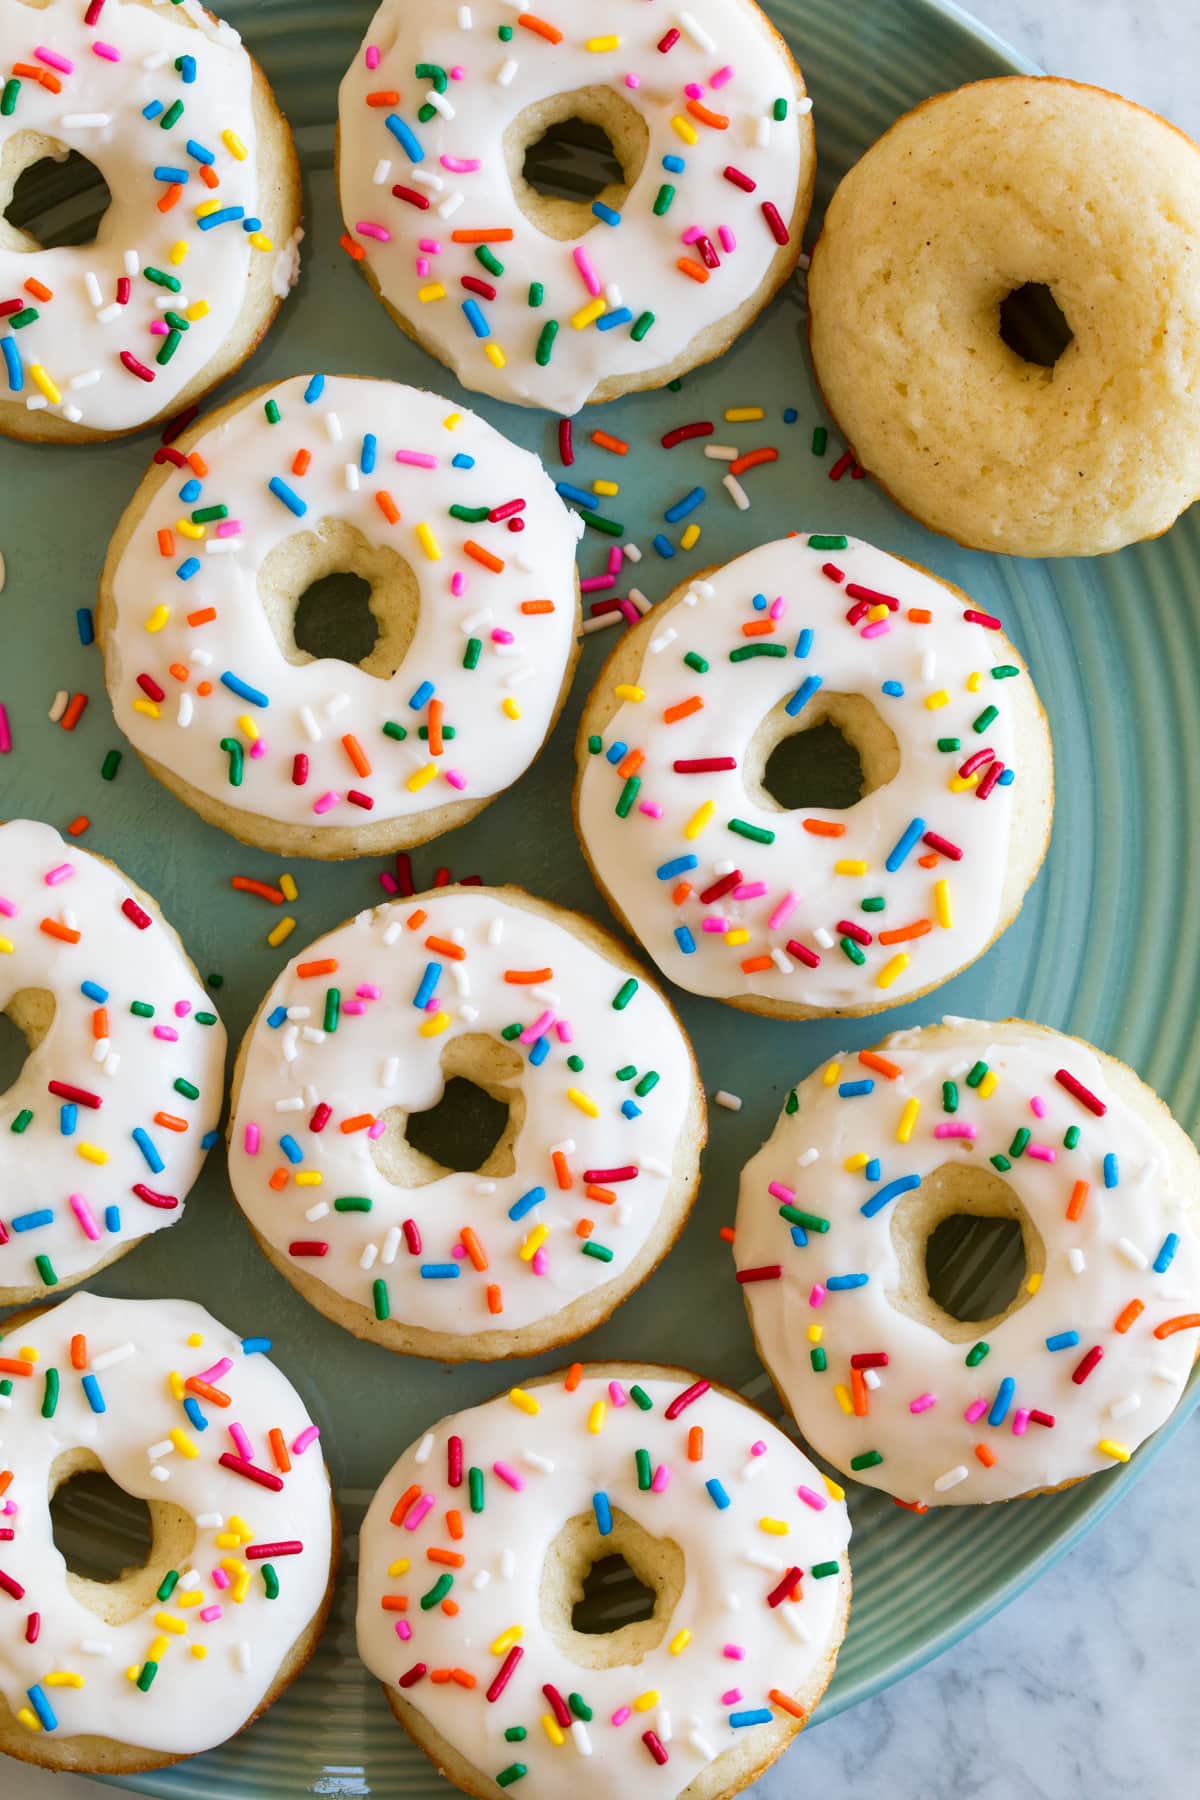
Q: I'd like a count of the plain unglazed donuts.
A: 1